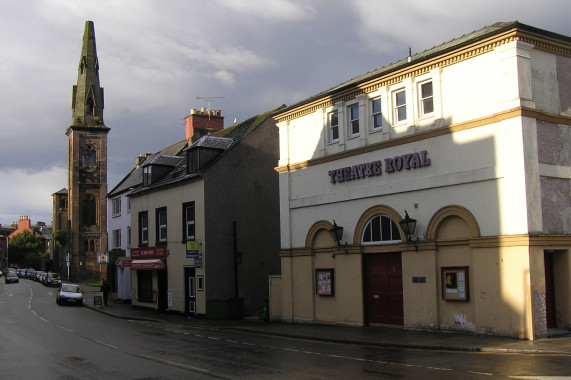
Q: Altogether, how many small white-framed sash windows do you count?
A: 5